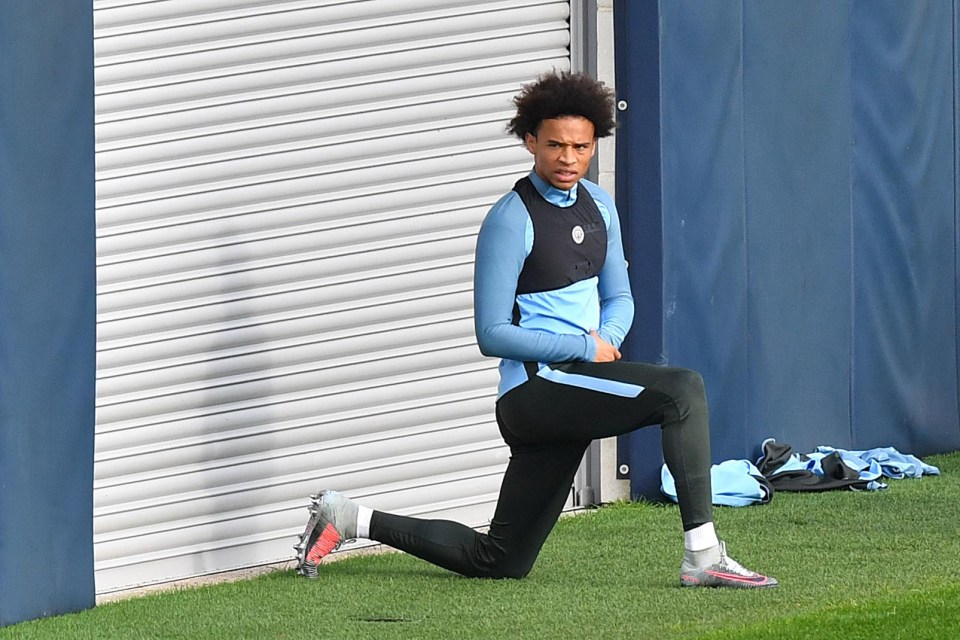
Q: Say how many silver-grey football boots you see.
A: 2